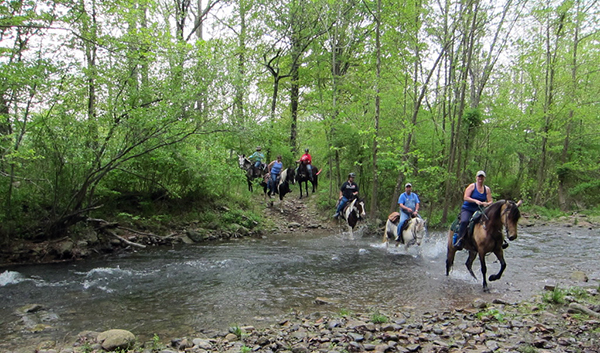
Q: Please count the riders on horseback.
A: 6